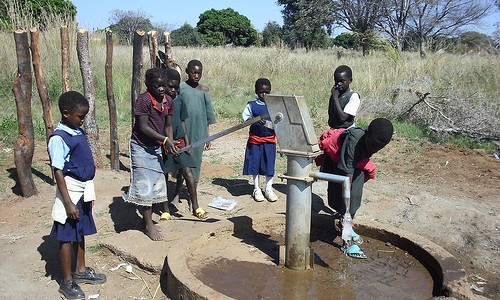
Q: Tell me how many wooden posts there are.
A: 8